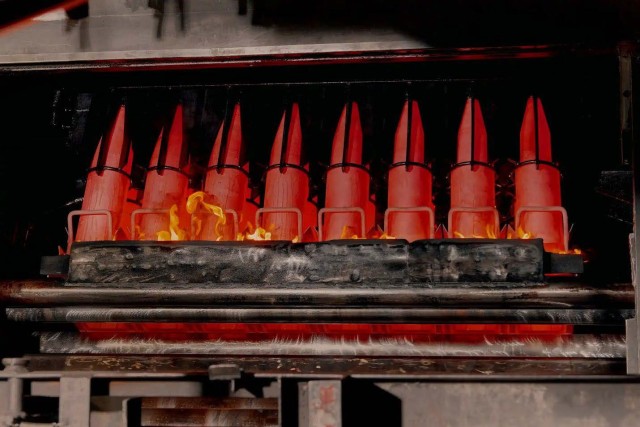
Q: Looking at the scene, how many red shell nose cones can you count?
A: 8